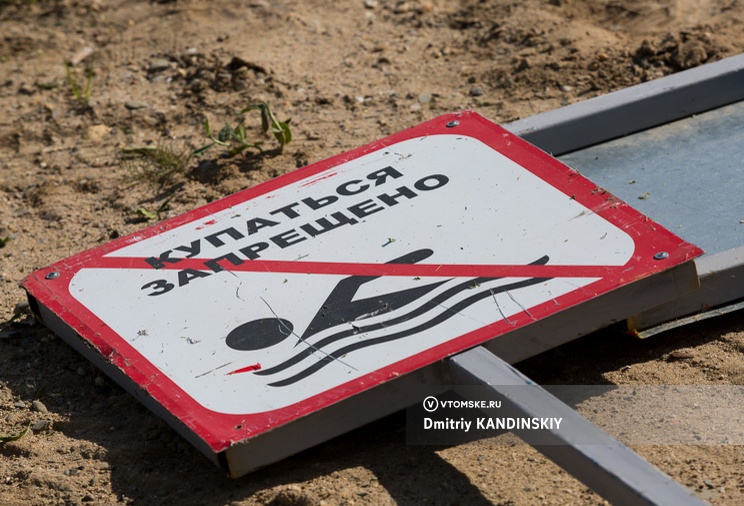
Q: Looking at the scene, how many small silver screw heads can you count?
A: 3